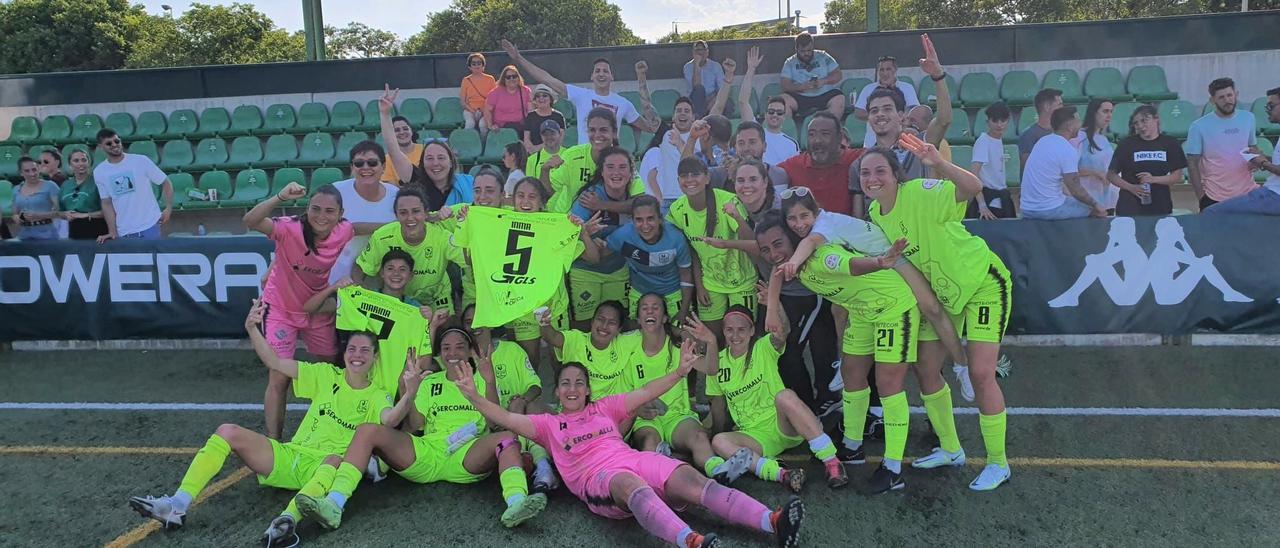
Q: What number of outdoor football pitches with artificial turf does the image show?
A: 1